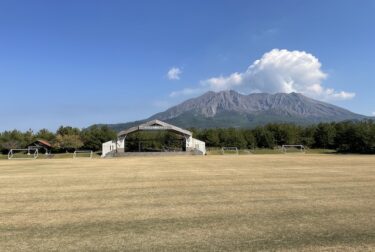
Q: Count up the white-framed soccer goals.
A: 4